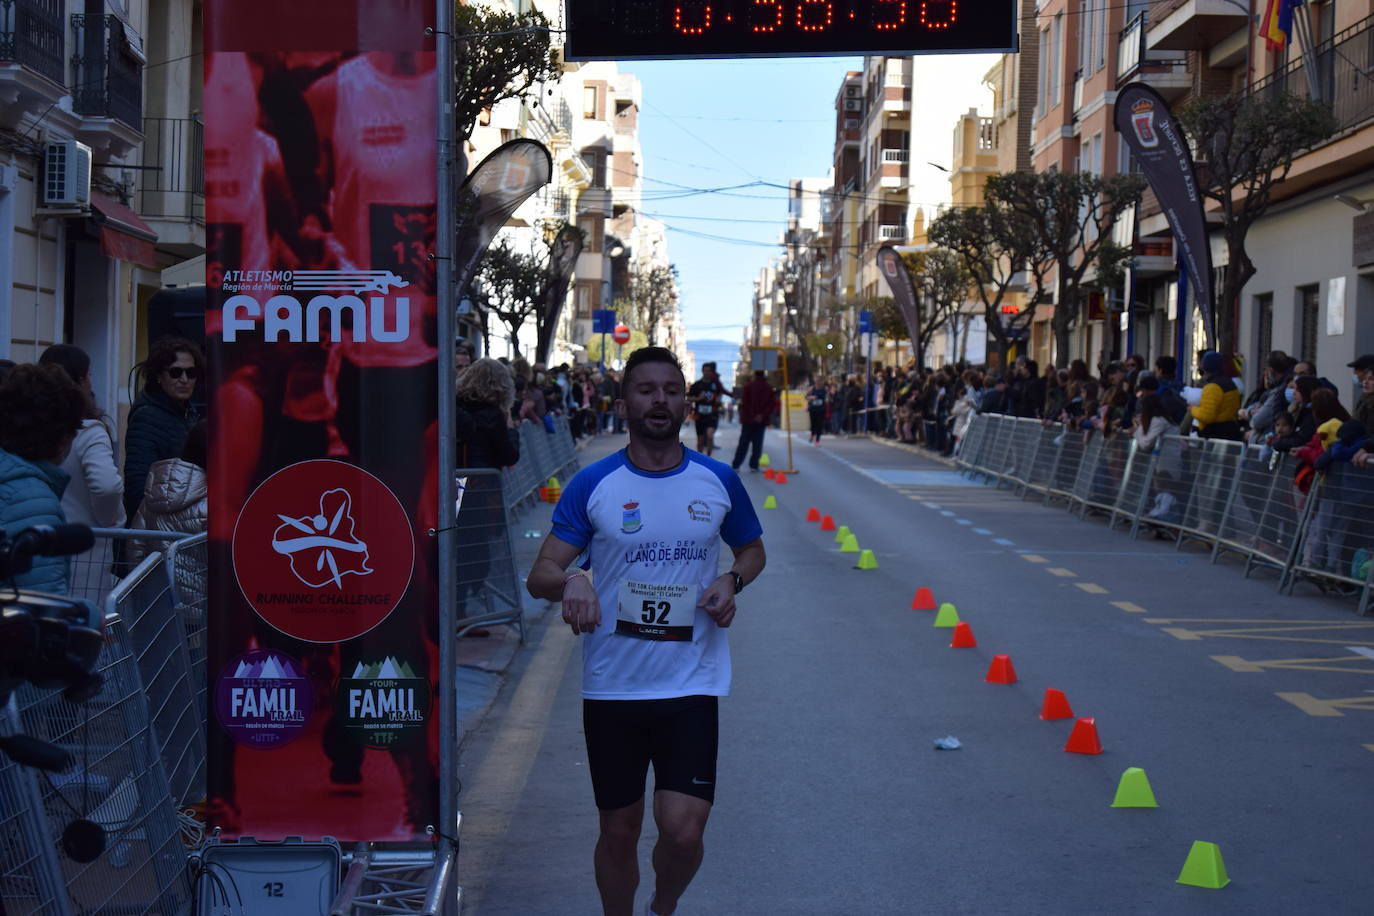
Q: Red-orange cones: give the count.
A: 9